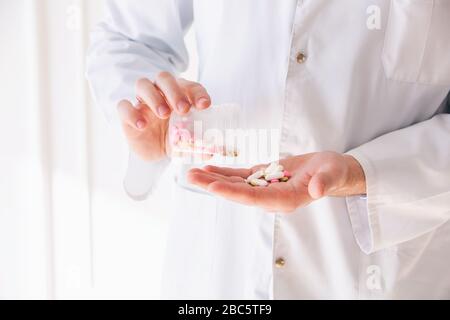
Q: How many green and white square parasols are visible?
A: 0